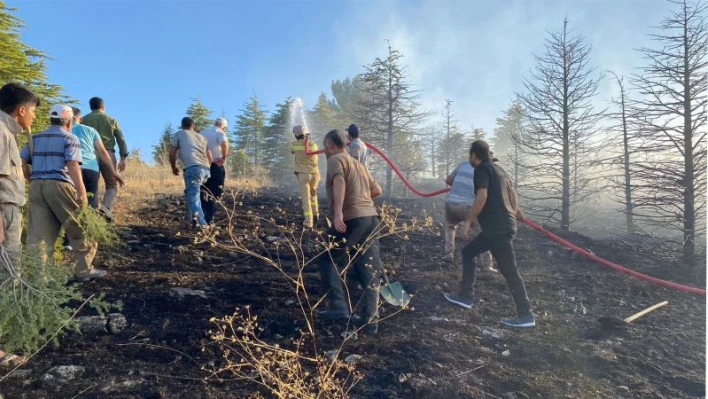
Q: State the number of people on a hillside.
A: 11